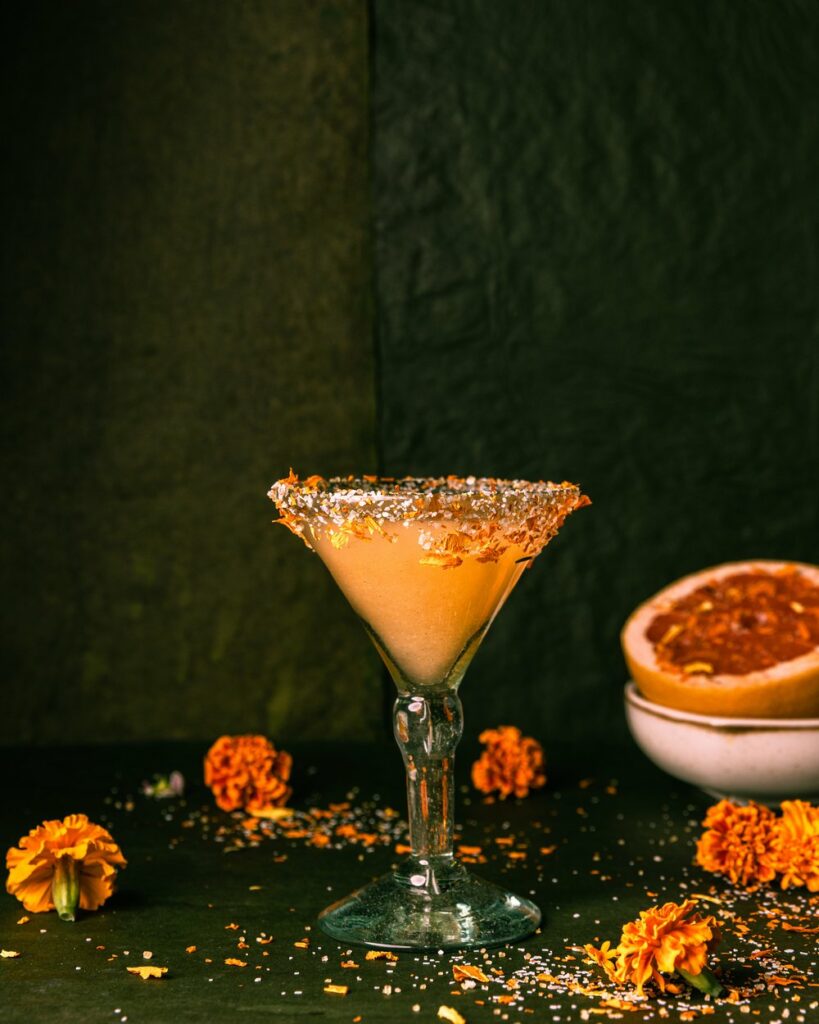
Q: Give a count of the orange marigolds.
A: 6